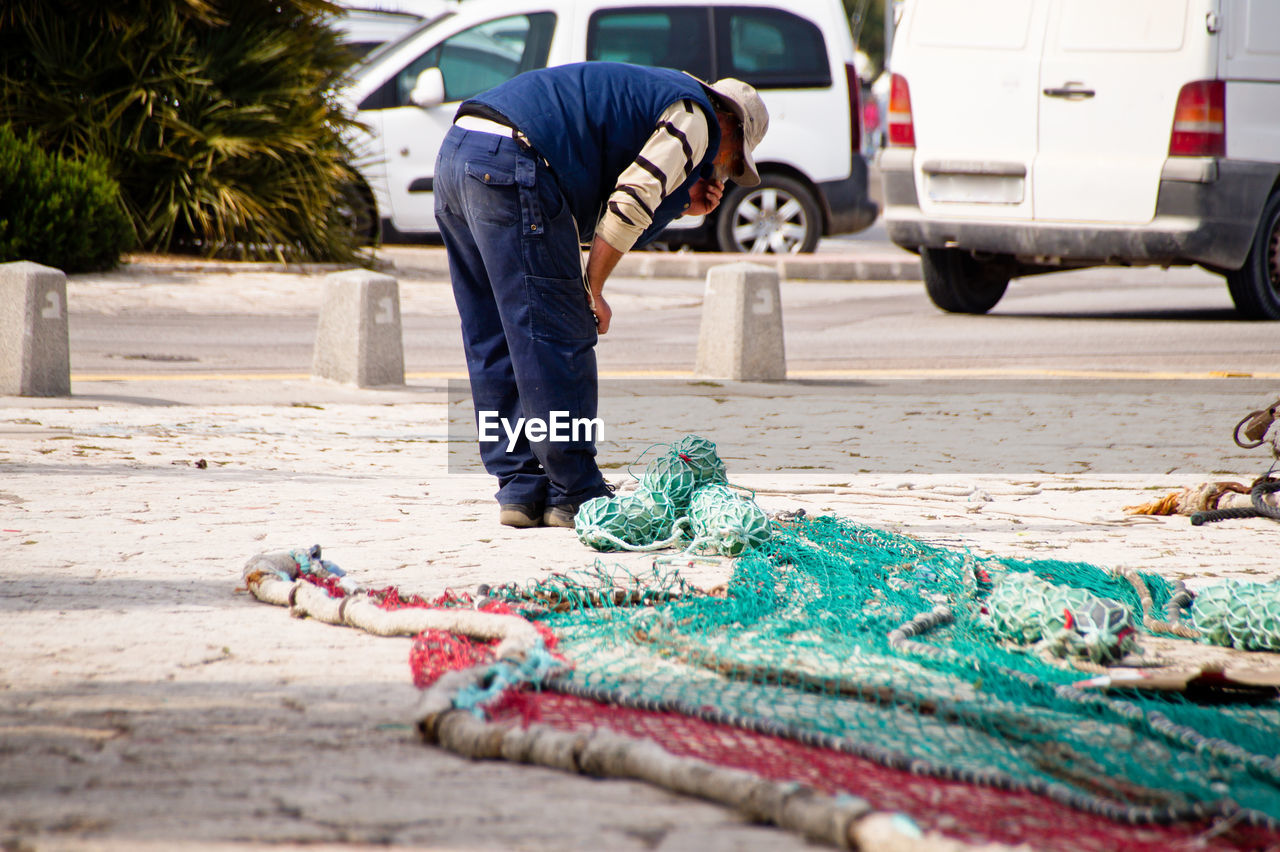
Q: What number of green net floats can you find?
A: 6